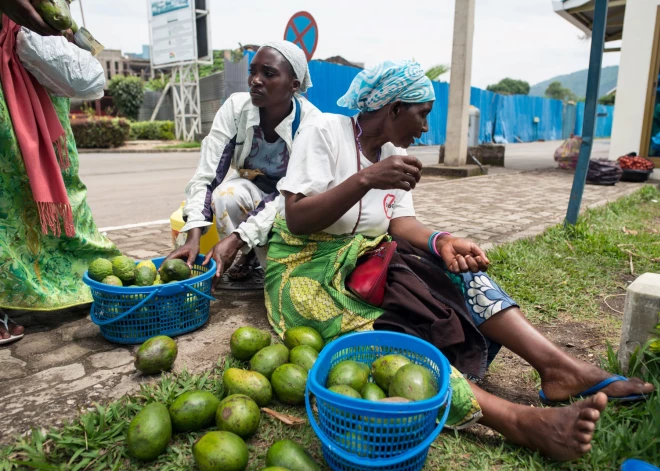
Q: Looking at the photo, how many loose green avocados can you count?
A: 13